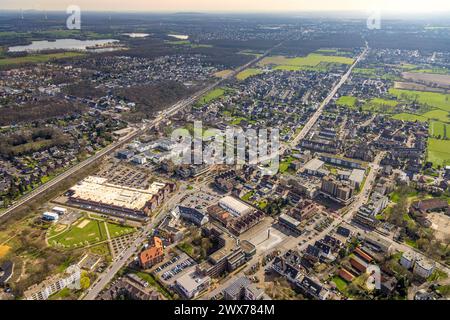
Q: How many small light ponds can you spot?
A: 2